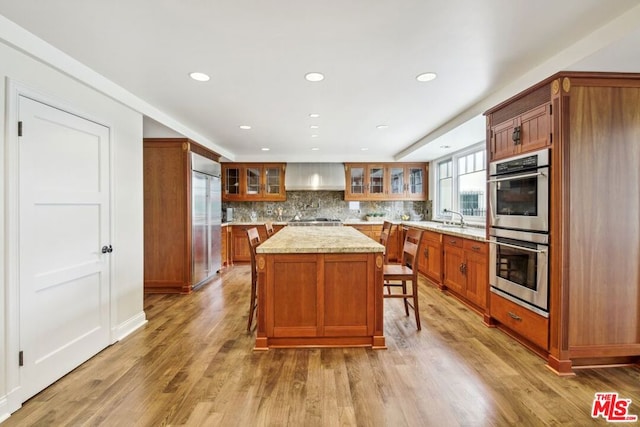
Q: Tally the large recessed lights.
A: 3